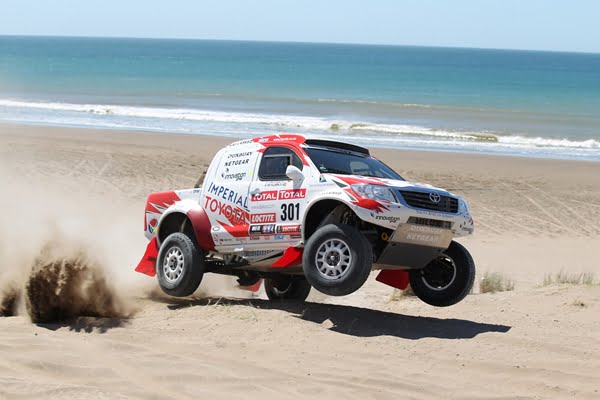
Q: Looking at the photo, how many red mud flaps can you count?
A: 4